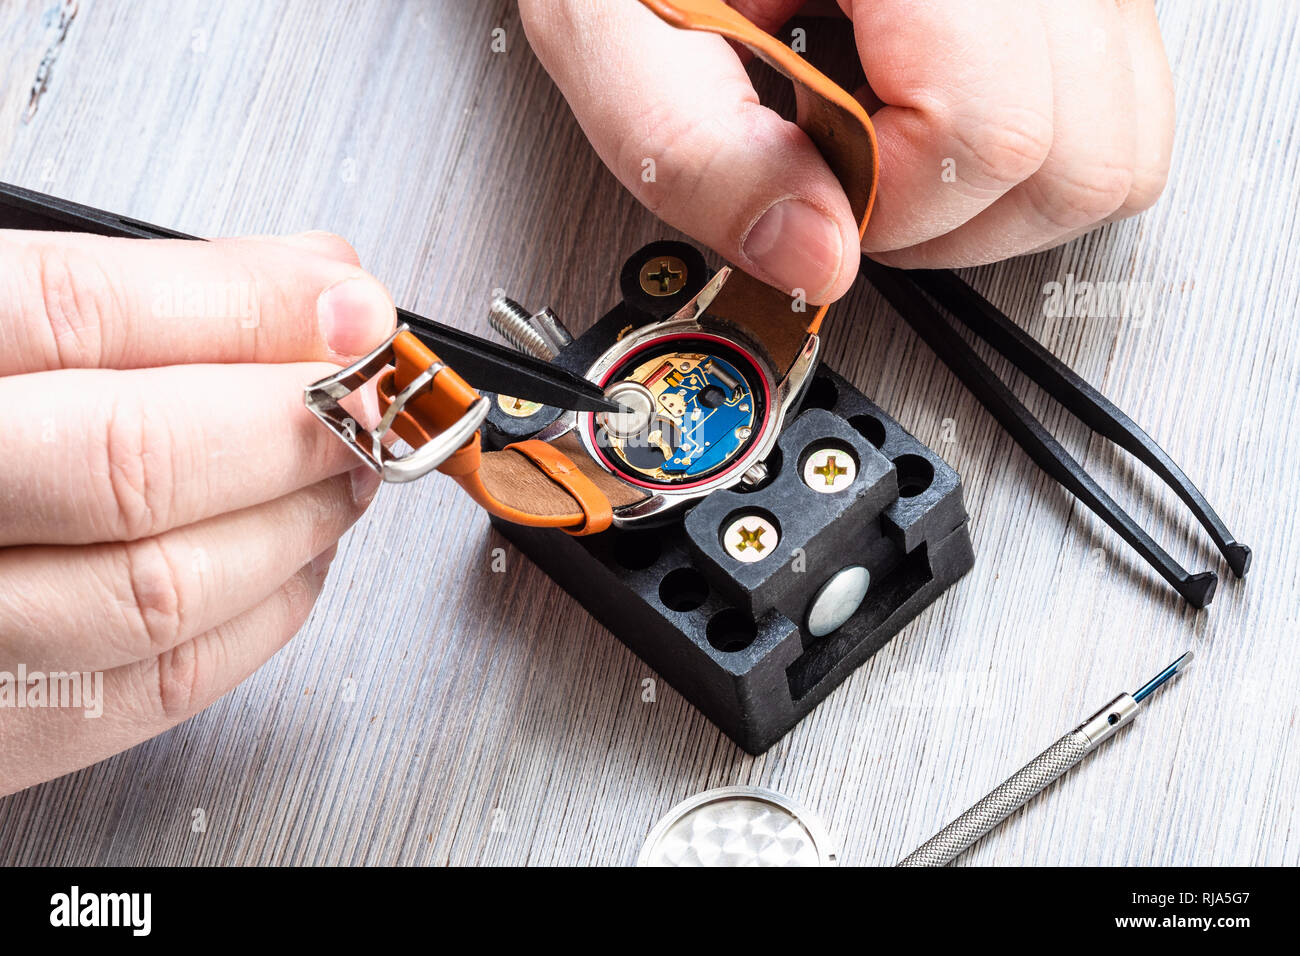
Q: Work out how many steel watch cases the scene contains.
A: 1